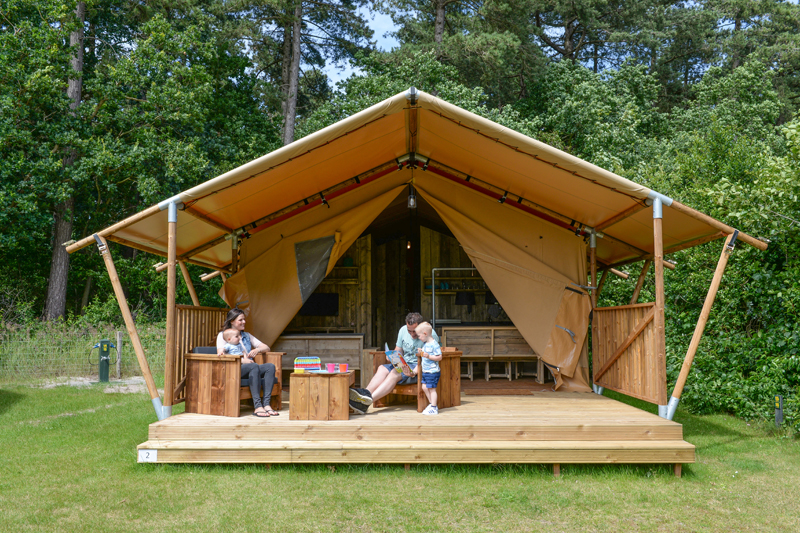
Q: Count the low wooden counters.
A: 2